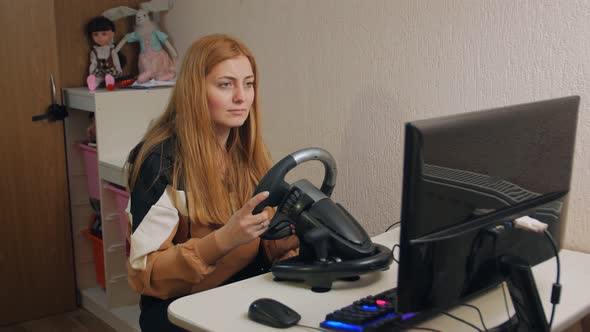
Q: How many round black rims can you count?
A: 1